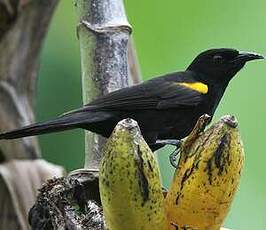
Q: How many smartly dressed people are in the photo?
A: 0